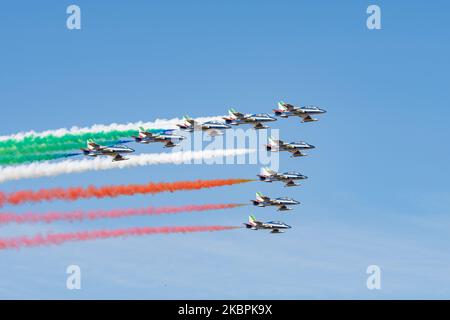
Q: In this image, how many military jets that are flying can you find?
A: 9